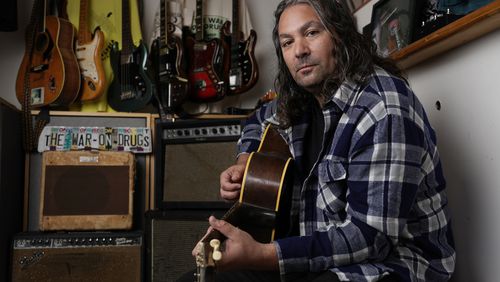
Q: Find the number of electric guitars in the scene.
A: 5